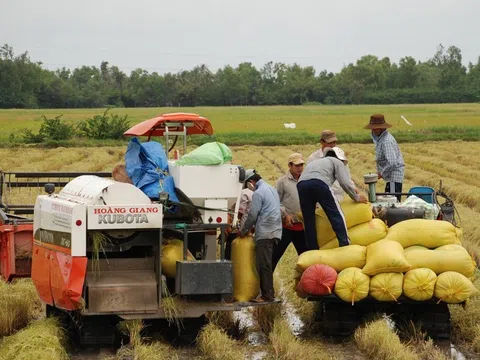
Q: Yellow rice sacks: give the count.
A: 12